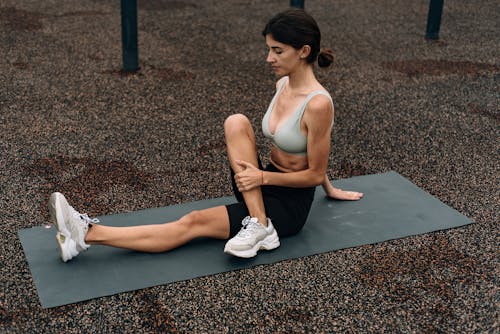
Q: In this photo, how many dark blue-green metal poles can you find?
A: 3